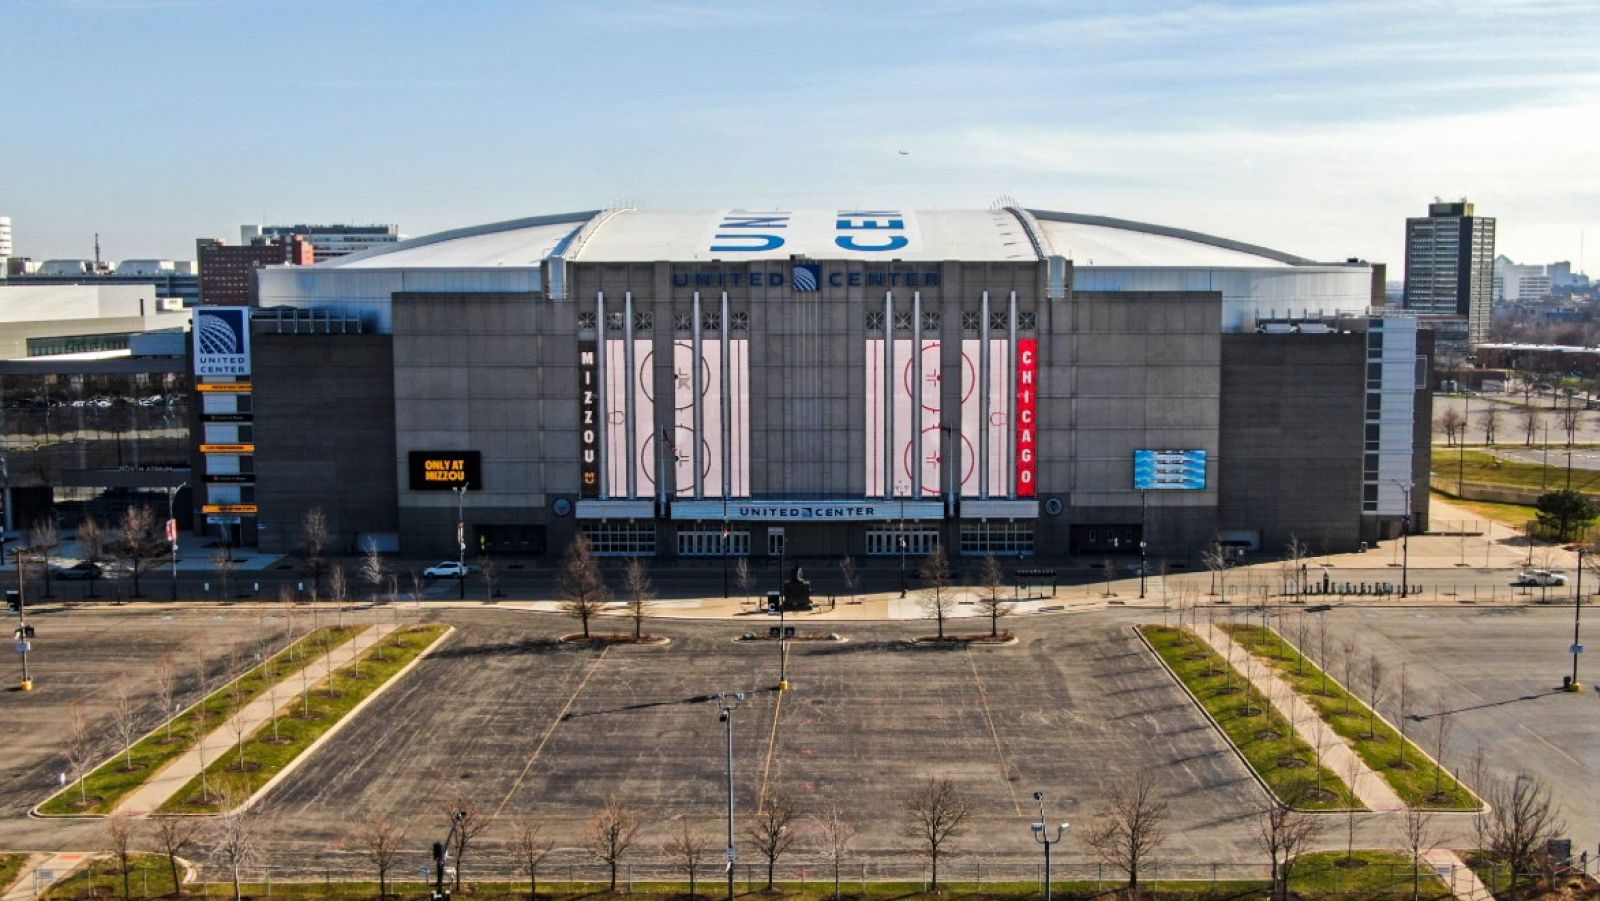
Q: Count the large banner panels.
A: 12